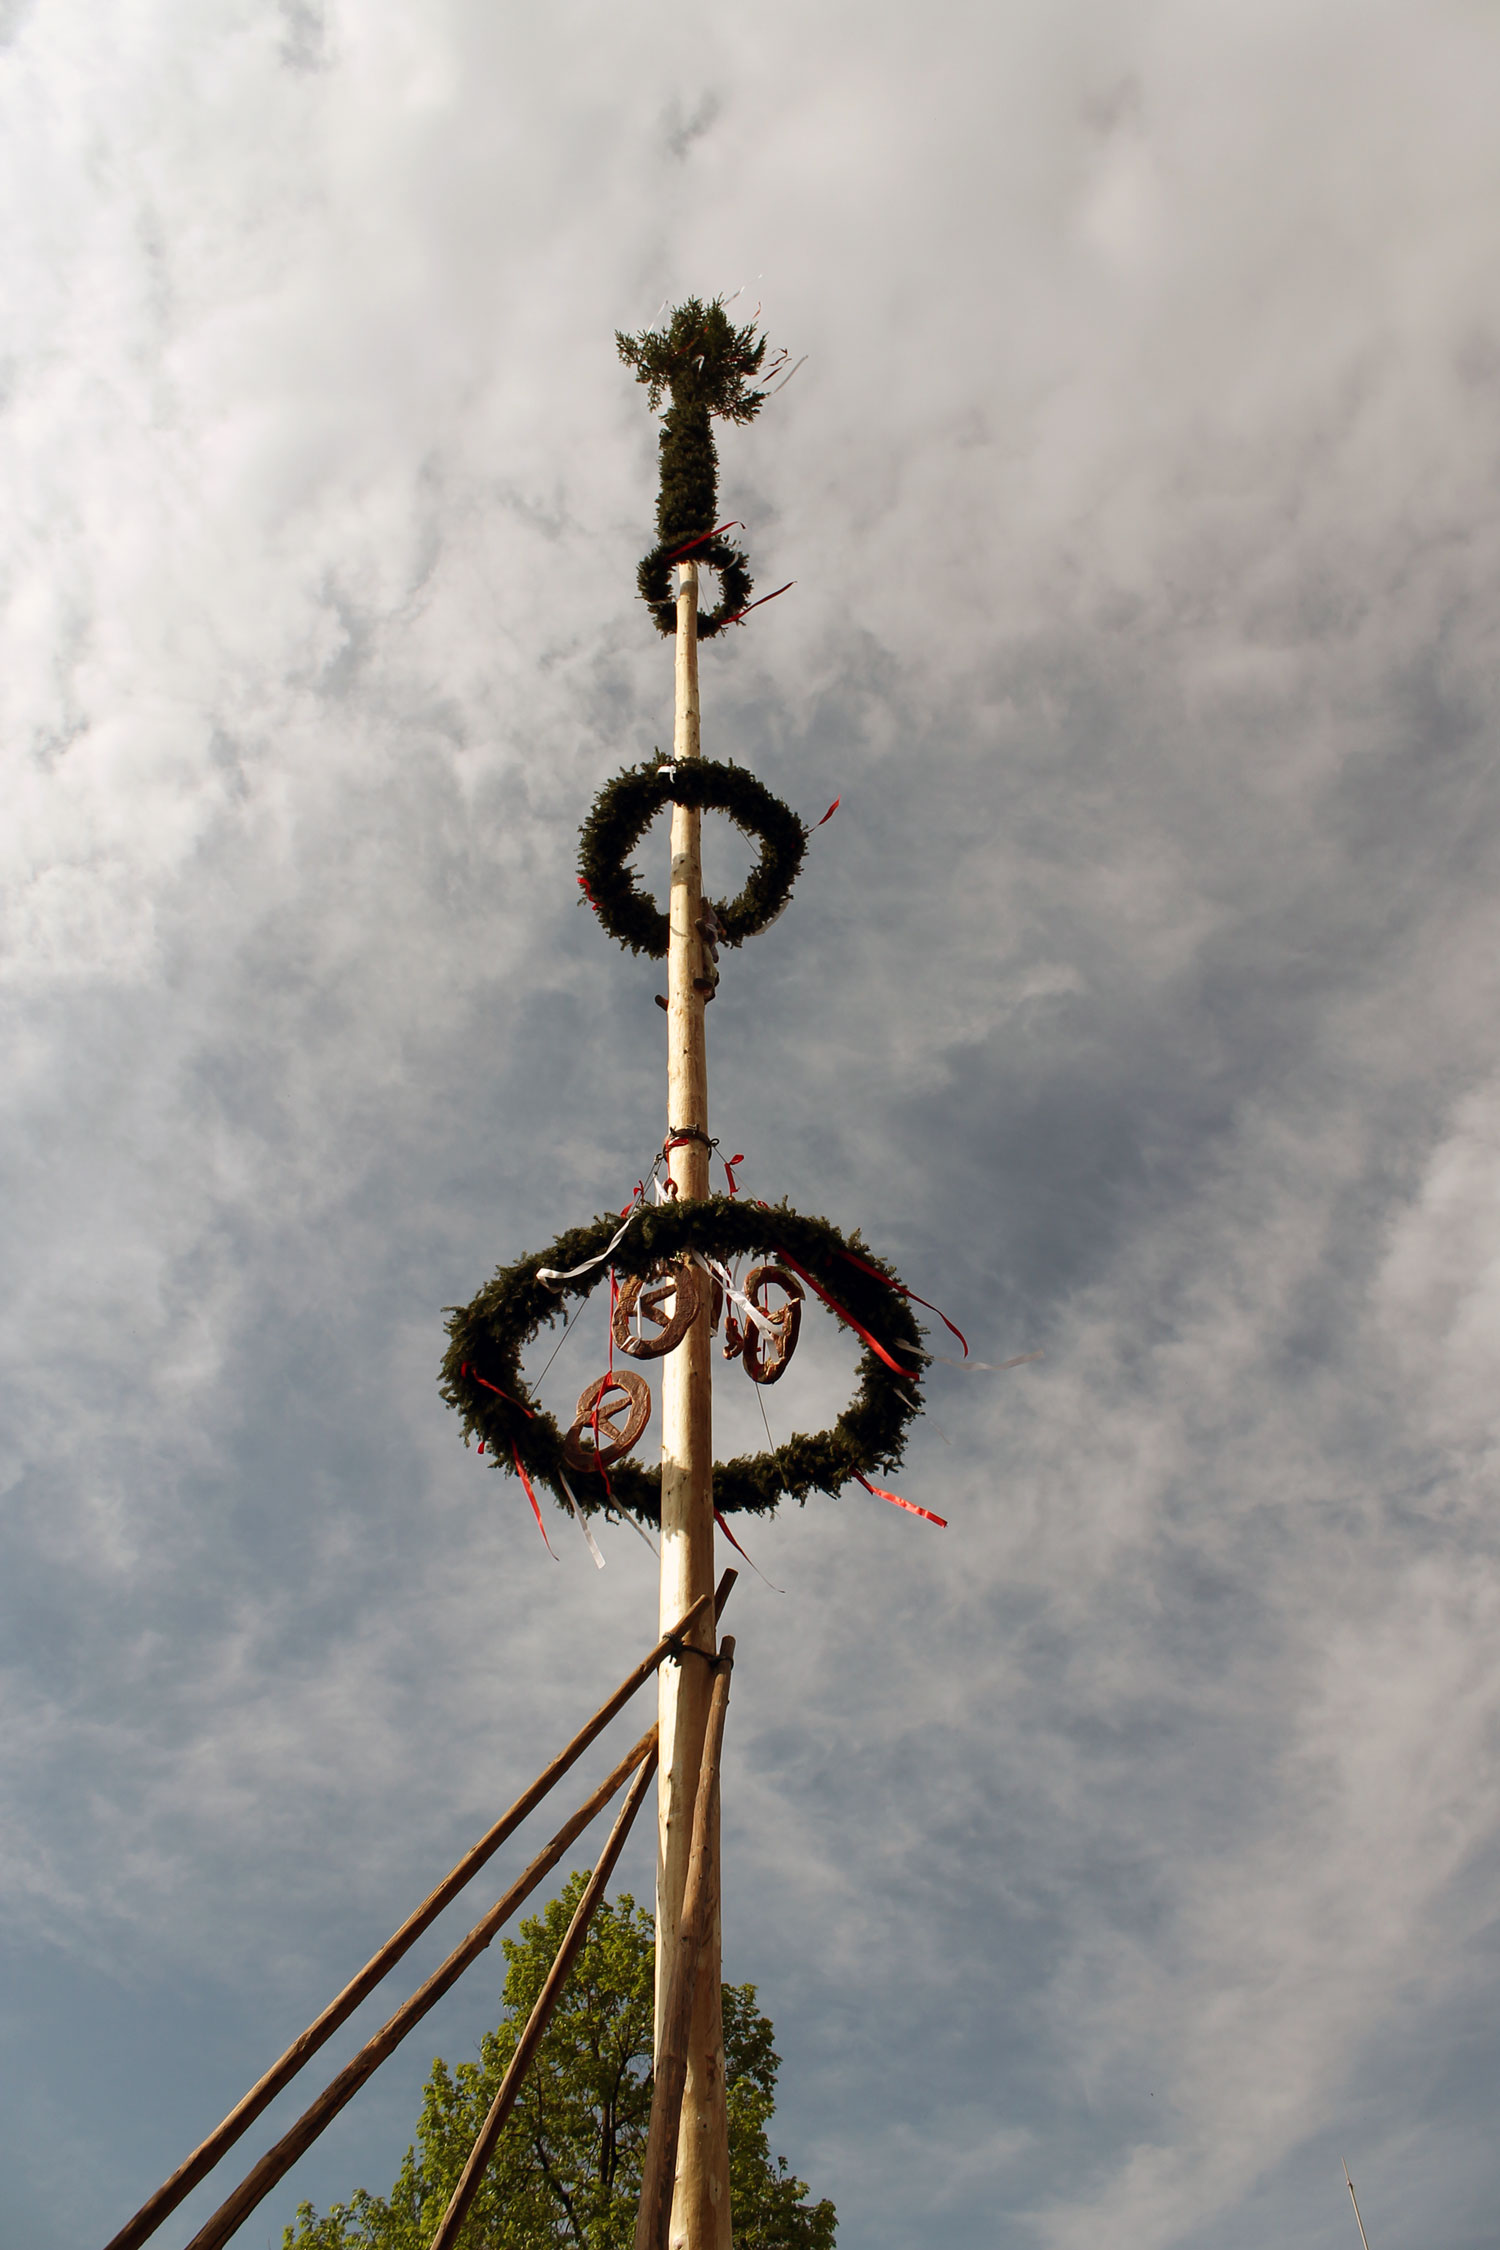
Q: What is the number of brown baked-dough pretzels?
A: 3